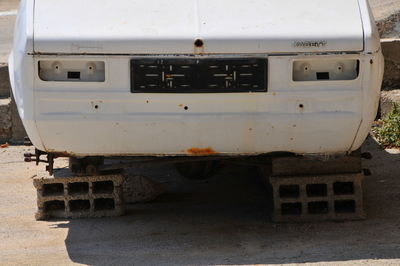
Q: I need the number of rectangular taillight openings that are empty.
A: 2